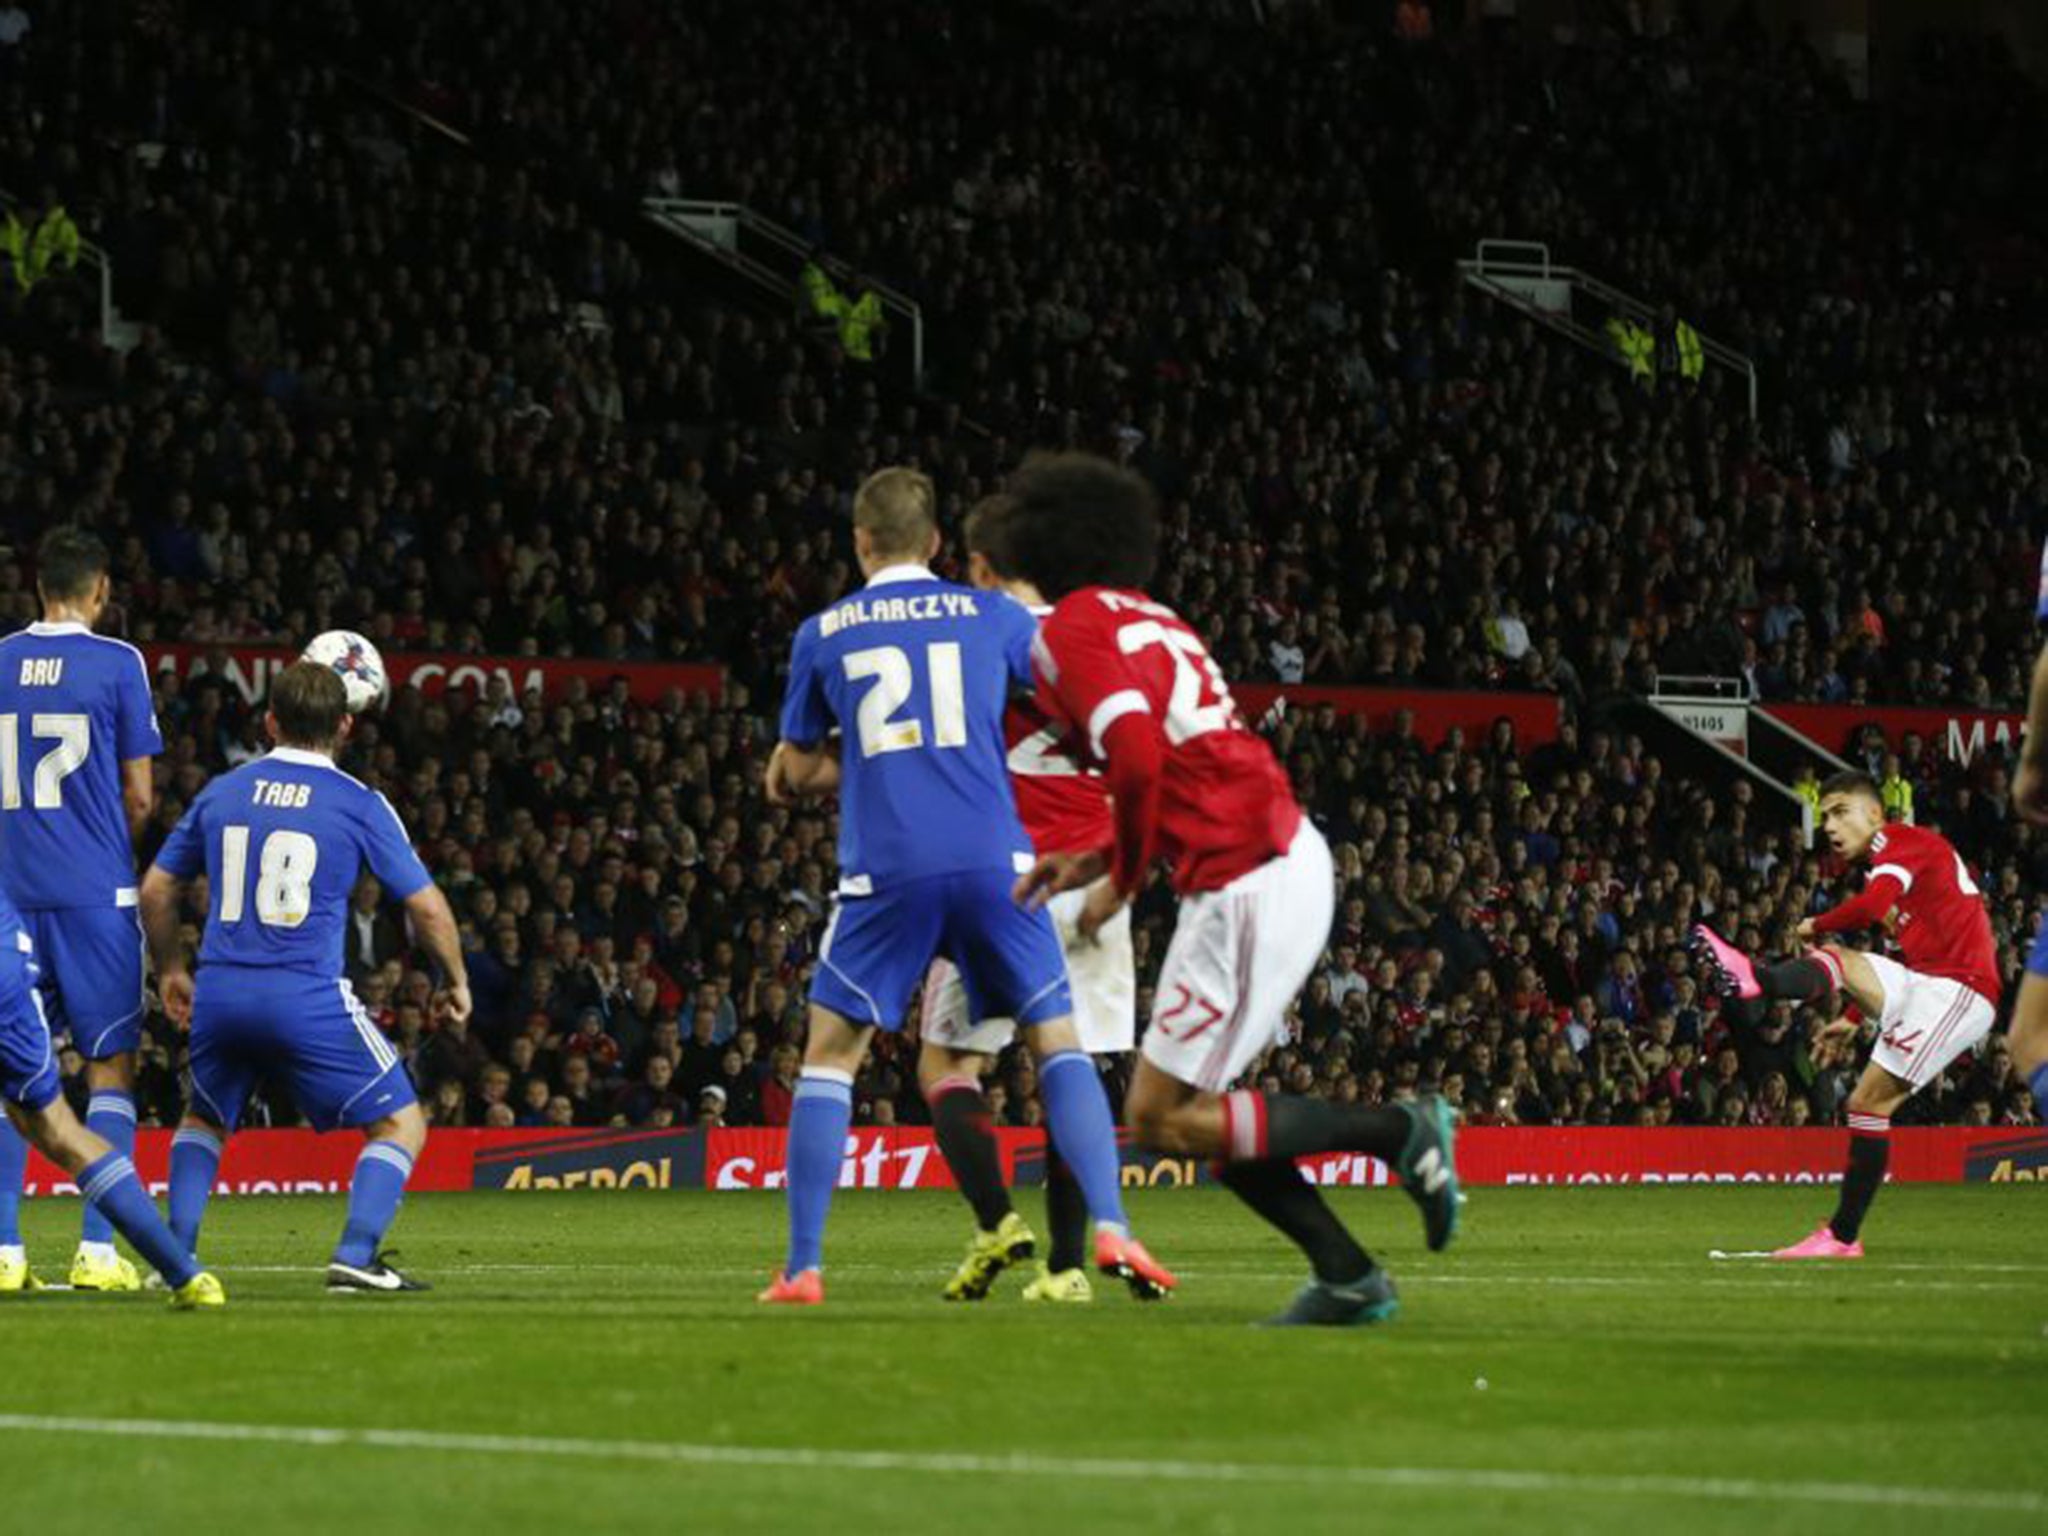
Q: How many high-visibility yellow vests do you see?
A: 8